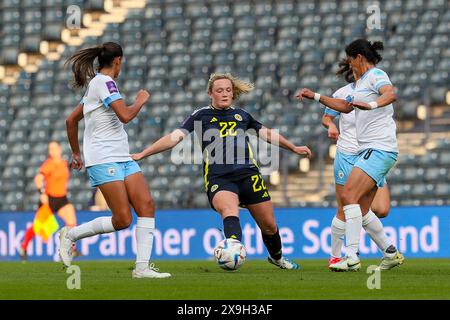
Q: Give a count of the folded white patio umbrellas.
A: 0